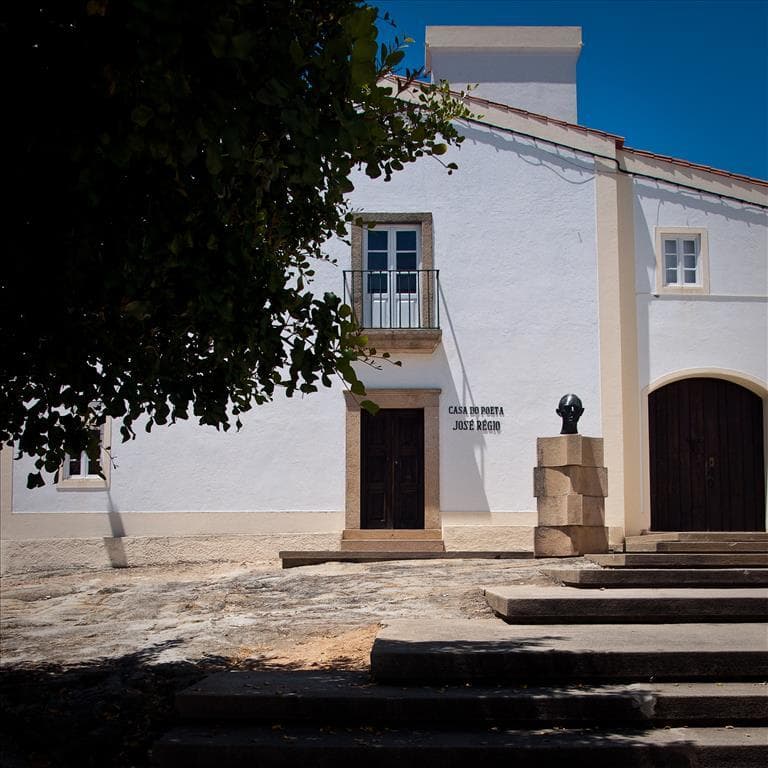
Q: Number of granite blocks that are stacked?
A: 4